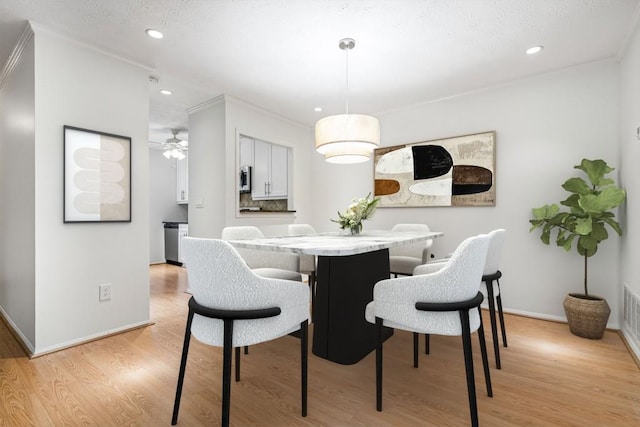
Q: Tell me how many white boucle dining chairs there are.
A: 6